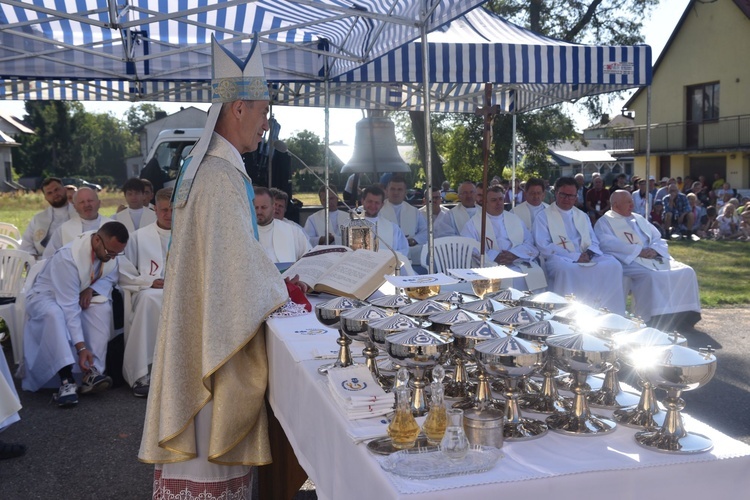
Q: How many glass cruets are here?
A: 3